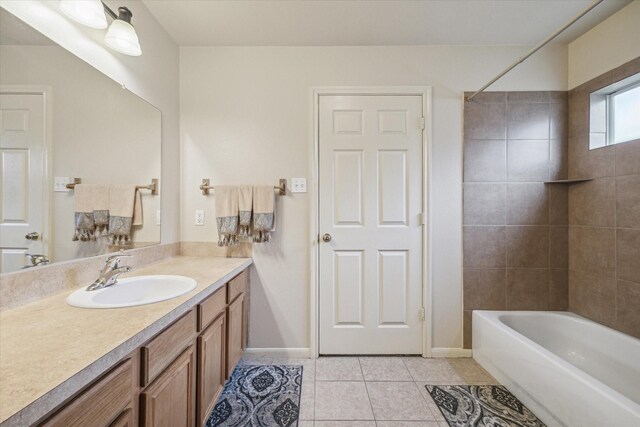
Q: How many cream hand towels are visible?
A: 3